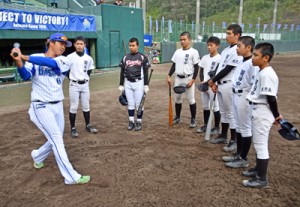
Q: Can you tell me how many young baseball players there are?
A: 7